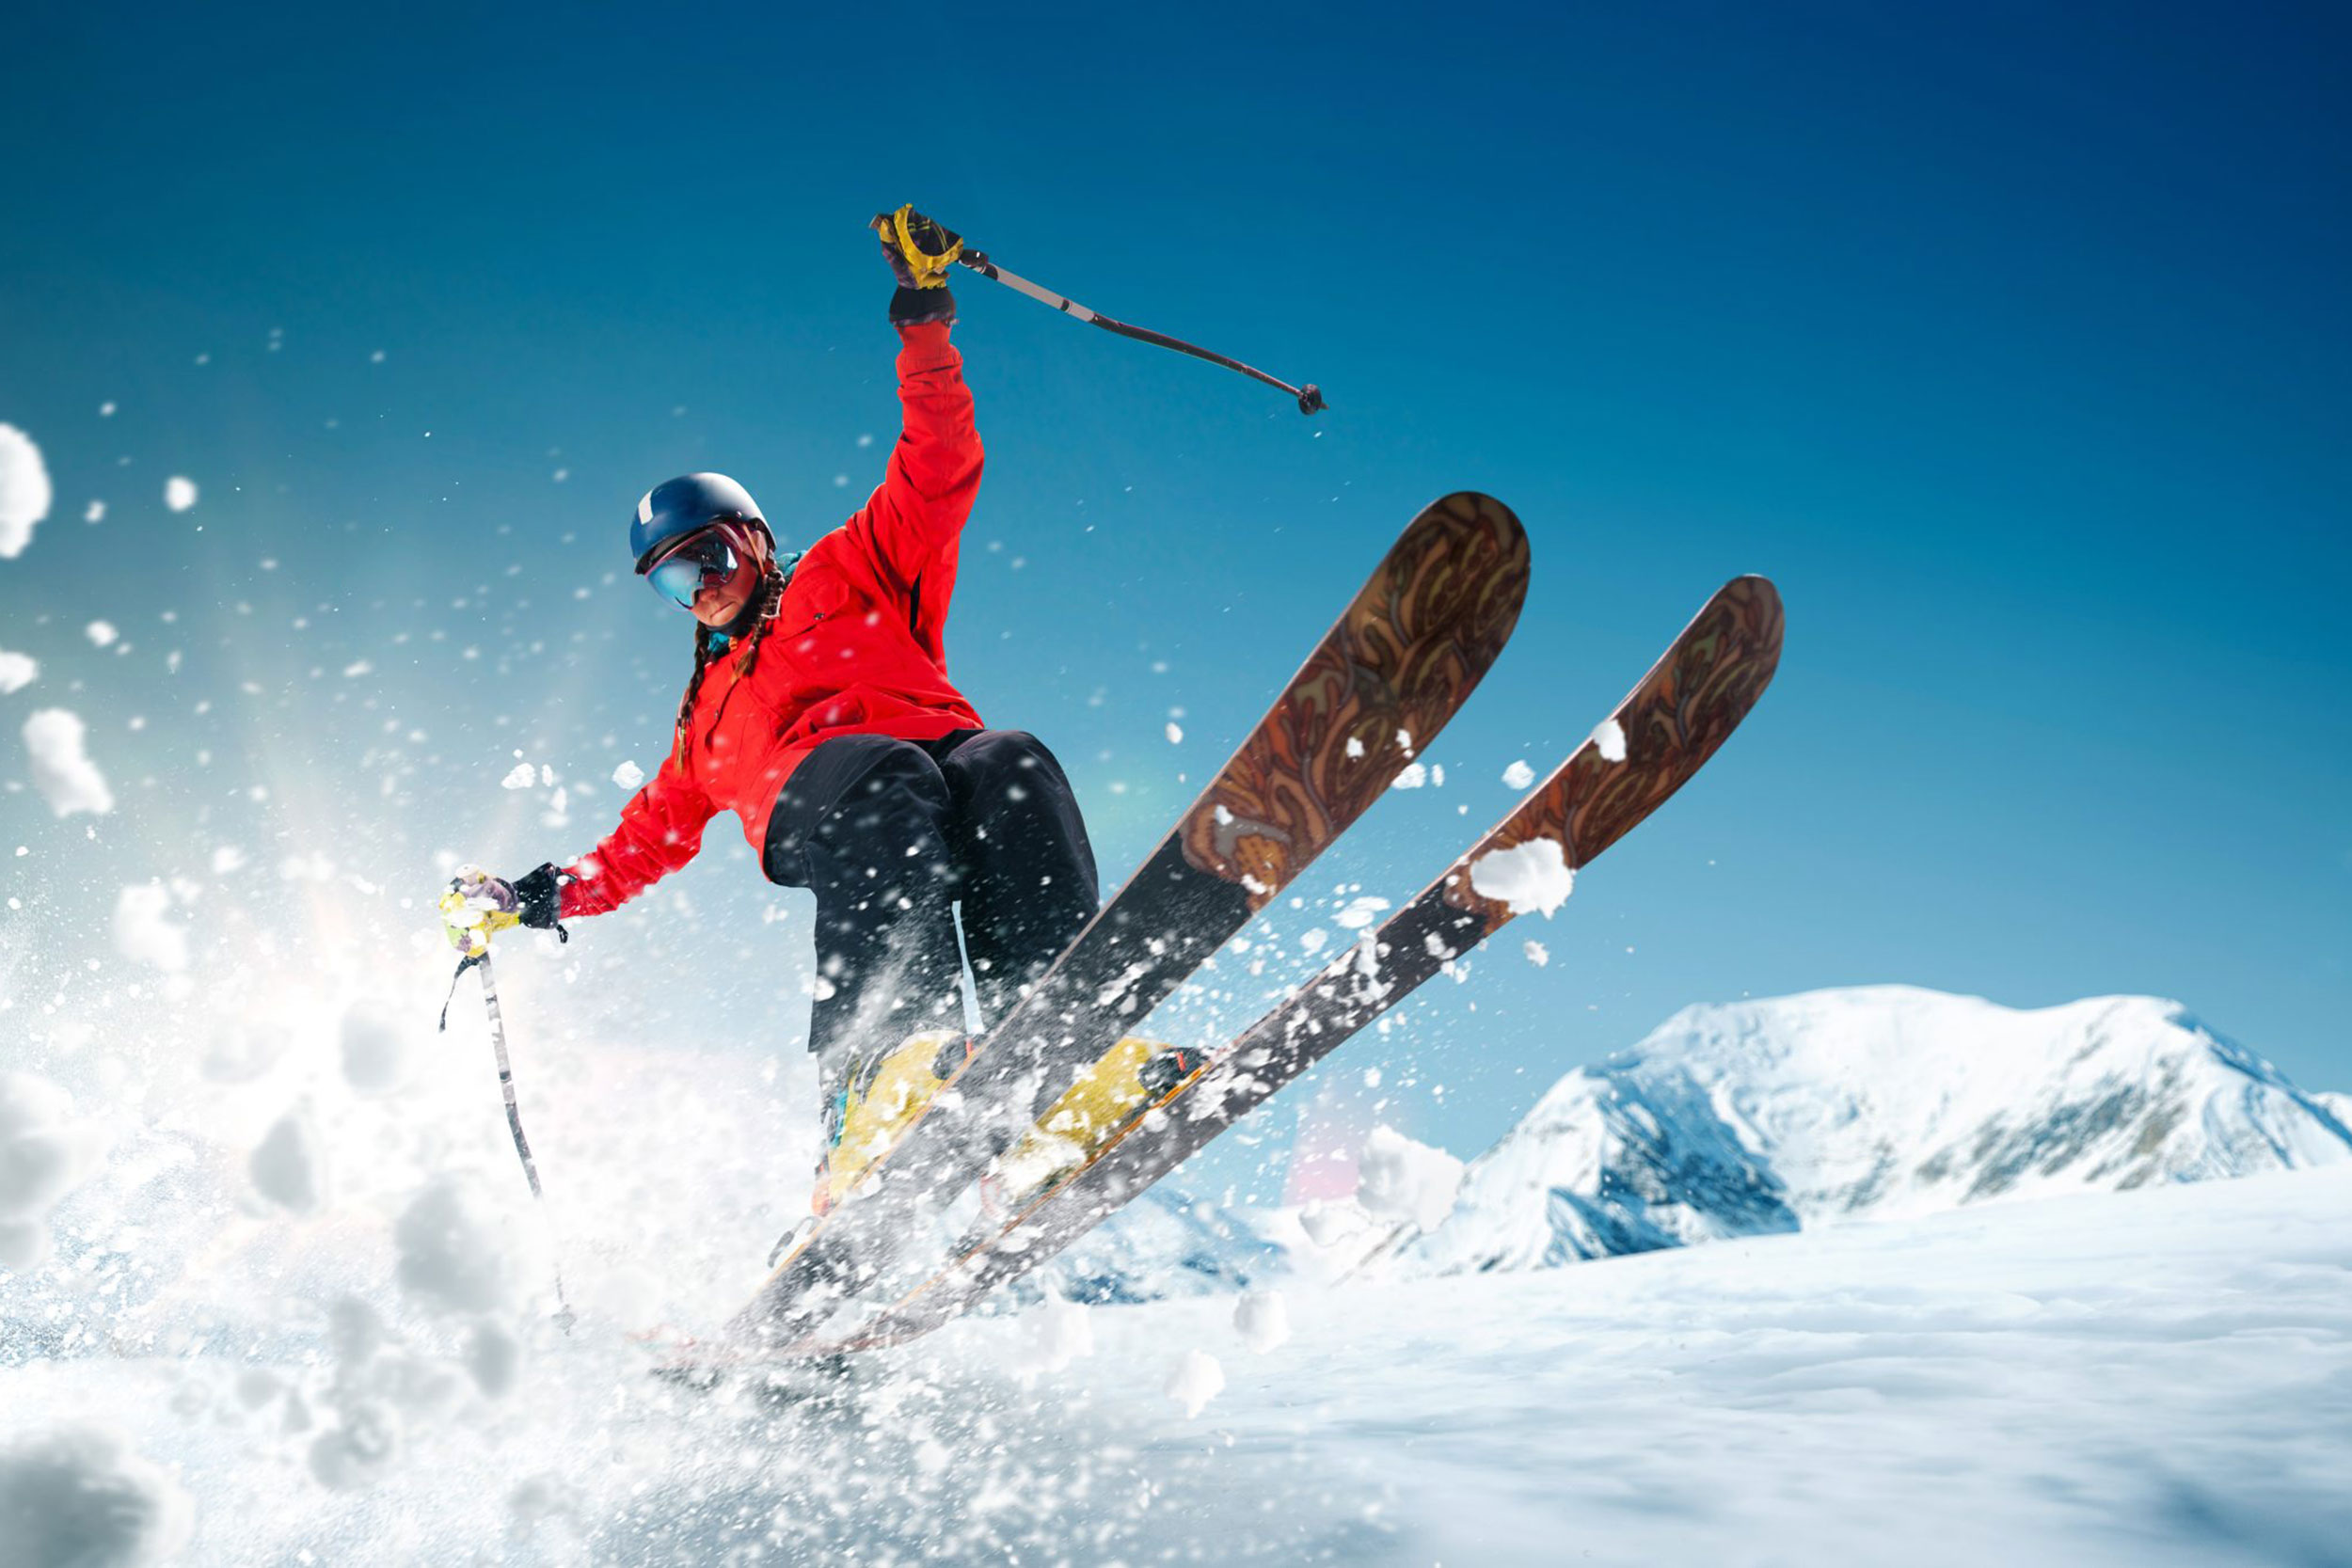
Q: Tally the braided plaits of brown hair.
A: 2